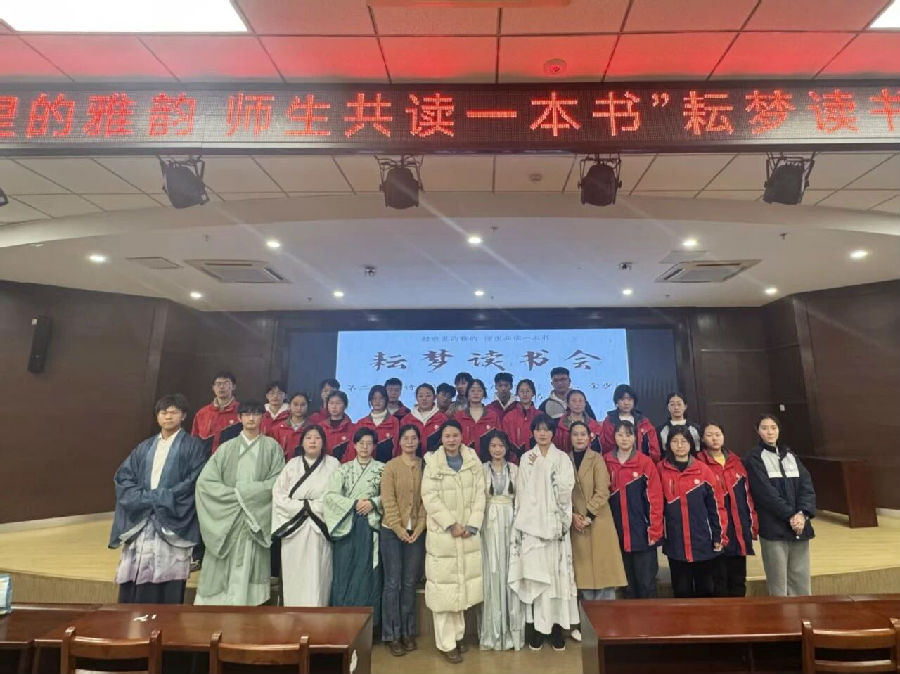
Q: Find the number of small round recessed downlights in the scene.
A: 10